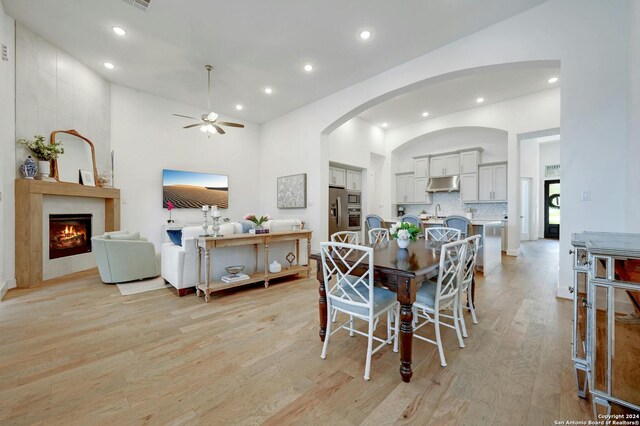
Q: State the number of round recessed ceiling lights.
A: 10